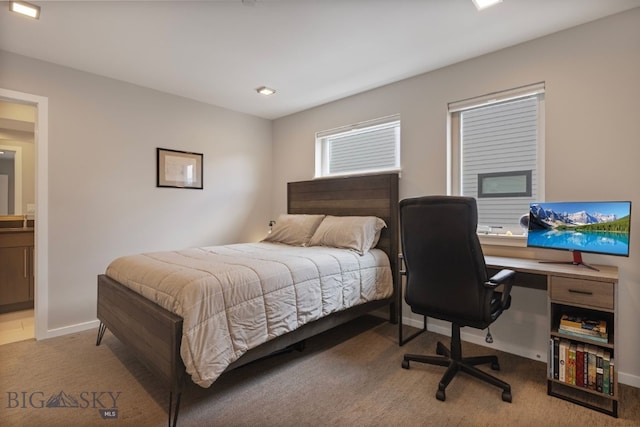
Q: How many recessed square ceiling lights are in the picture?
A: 3